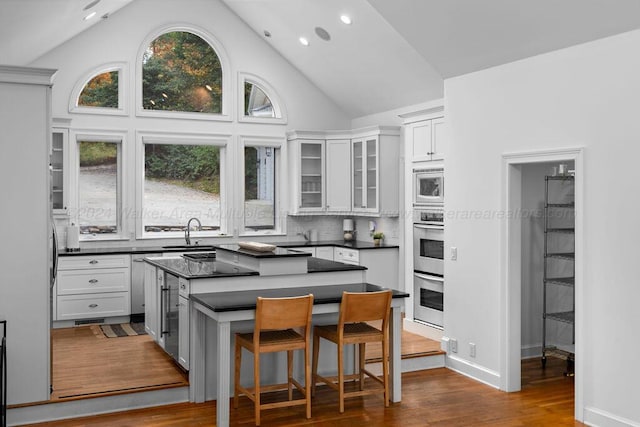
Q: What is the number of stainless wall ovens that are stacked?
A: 2